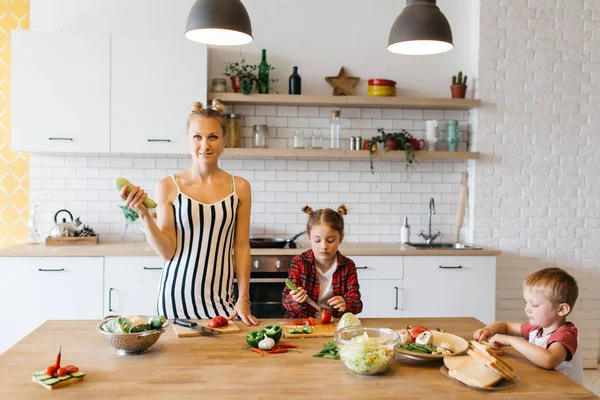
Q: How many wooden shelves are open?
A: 2